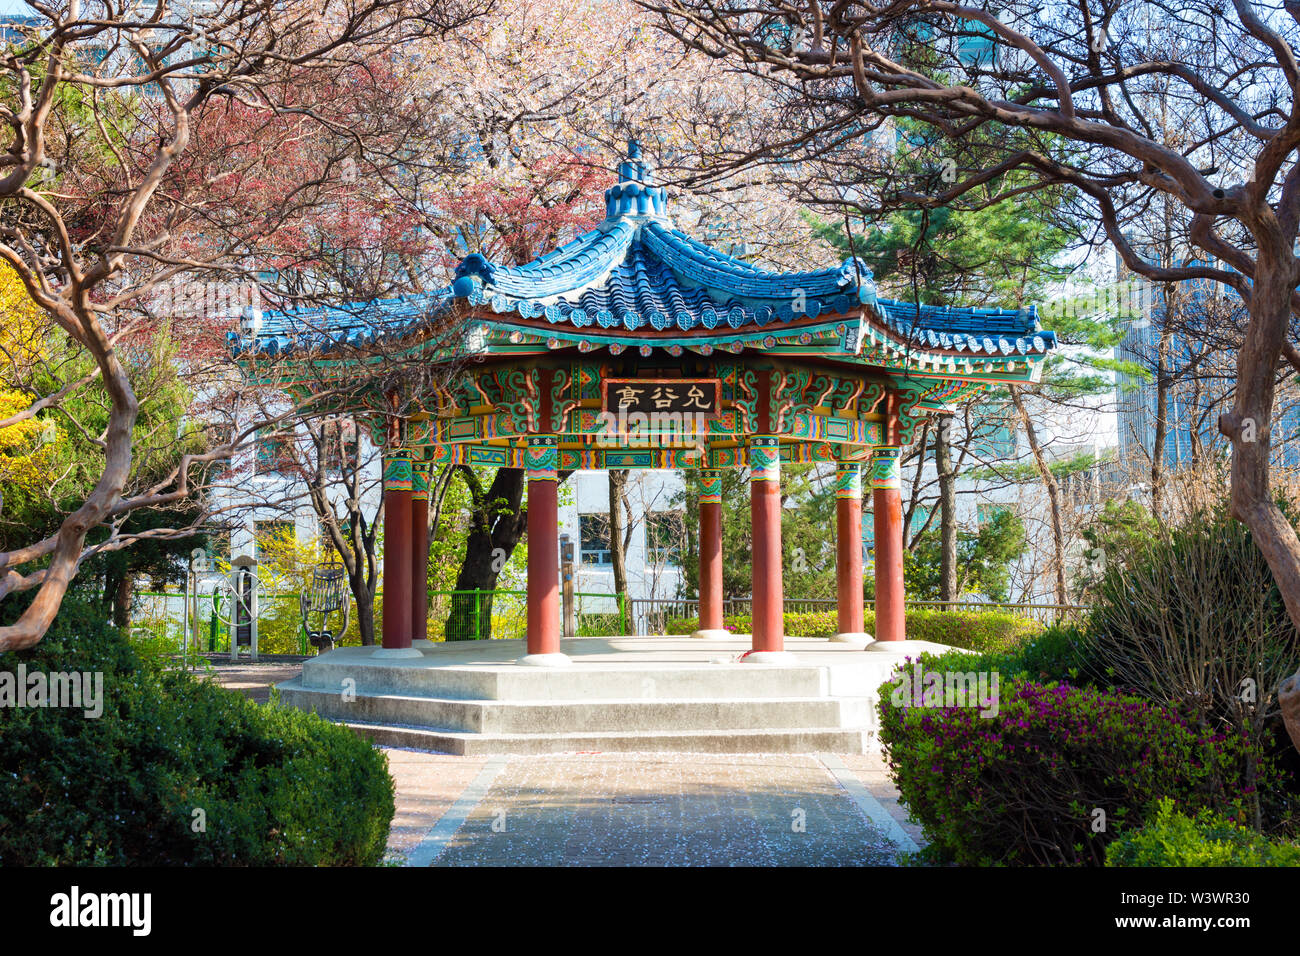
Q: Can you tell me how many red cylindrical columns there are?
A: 7